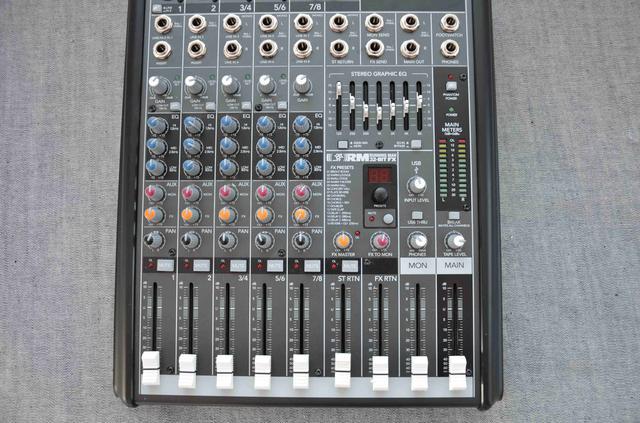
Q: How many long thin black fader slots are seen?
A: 9